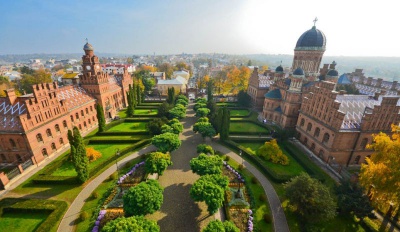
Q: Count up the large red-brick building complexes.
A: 2